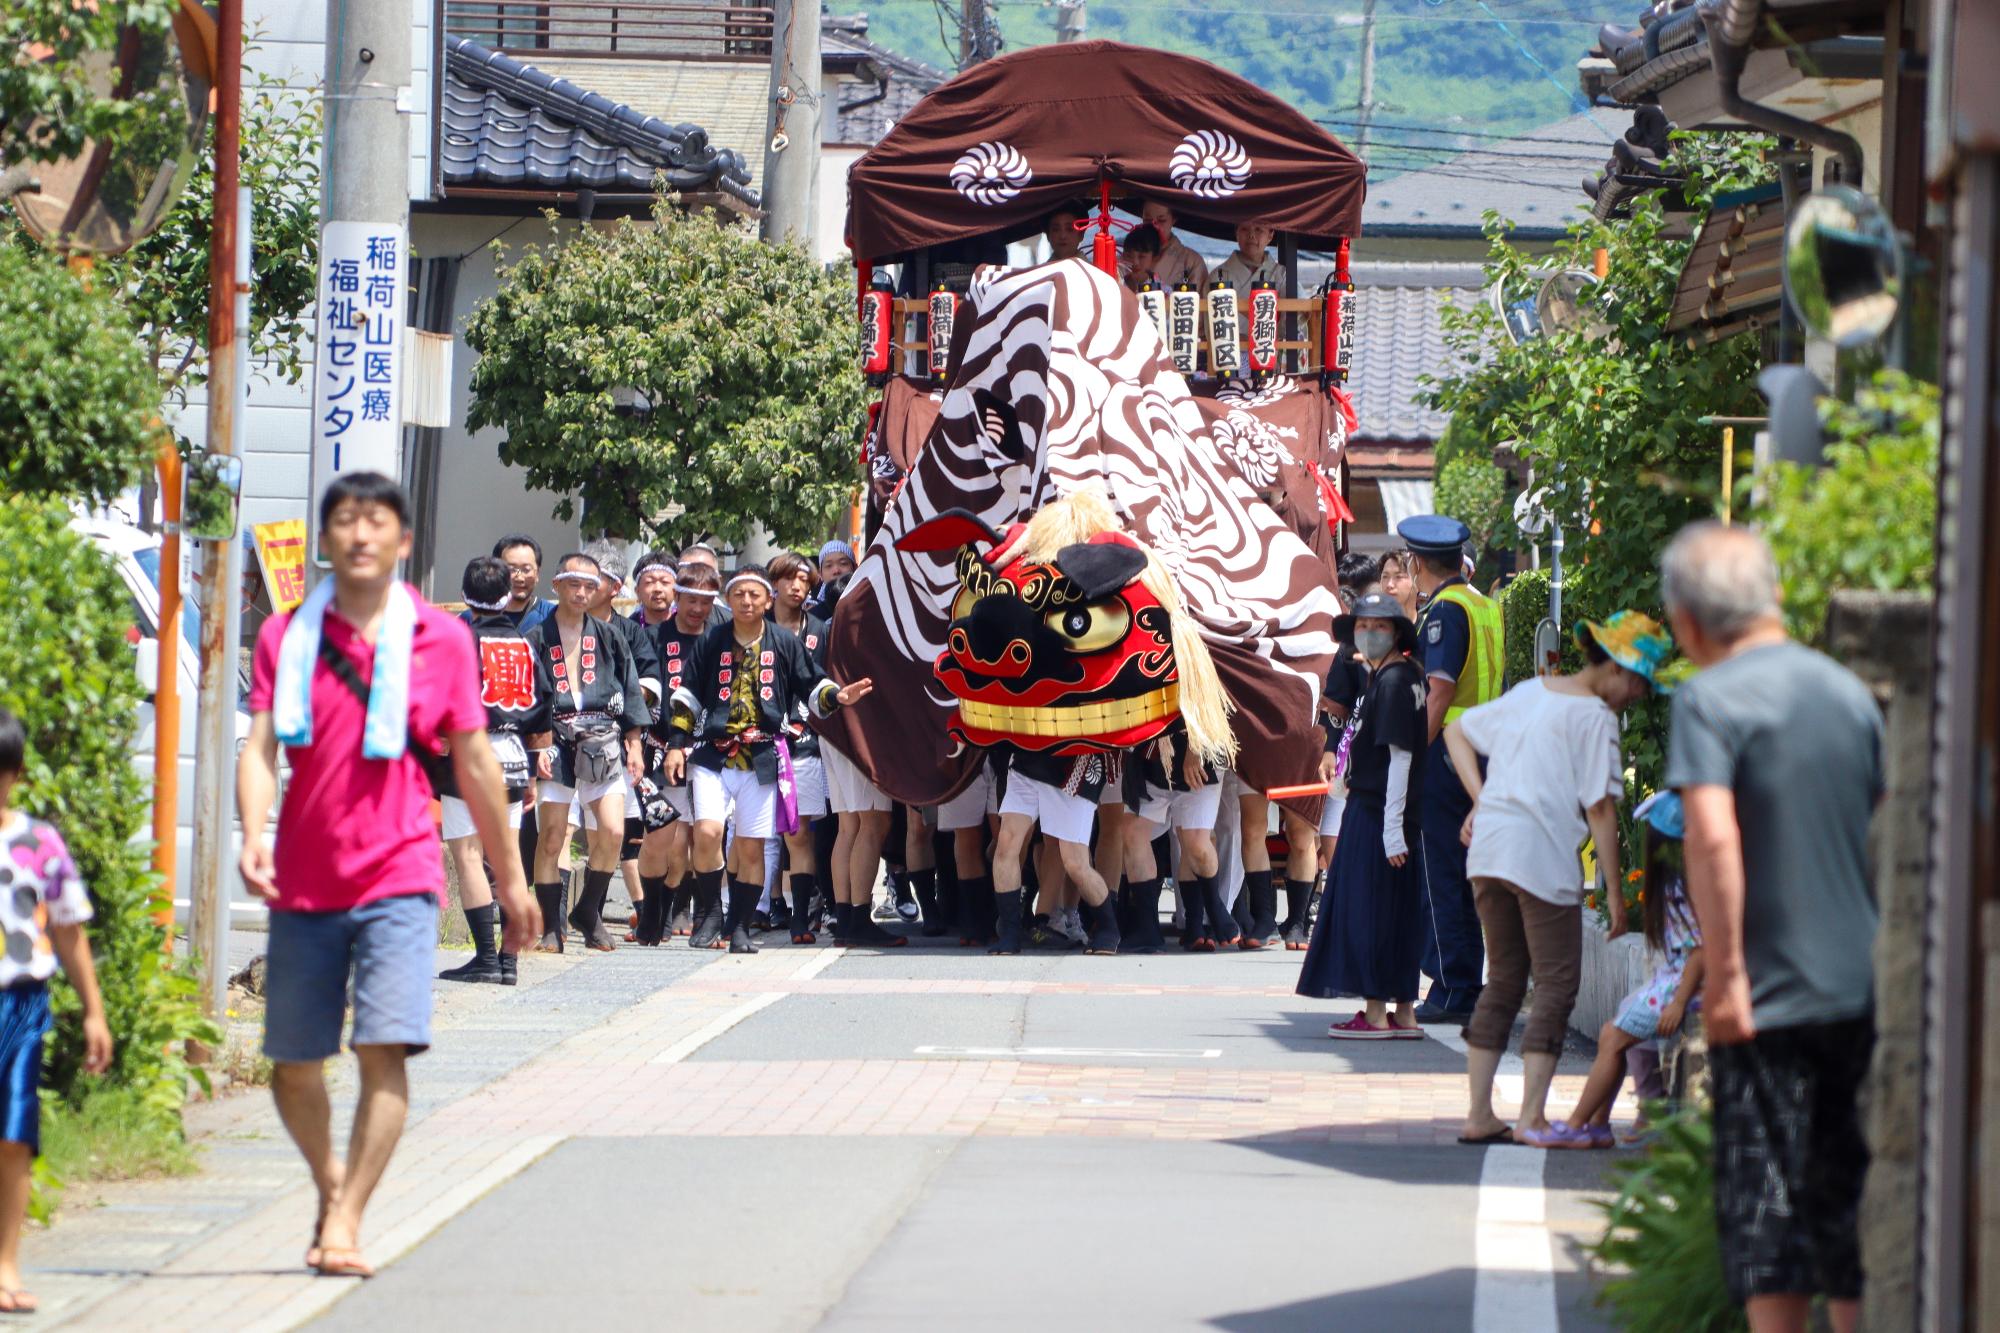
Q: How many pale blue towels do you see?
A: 1